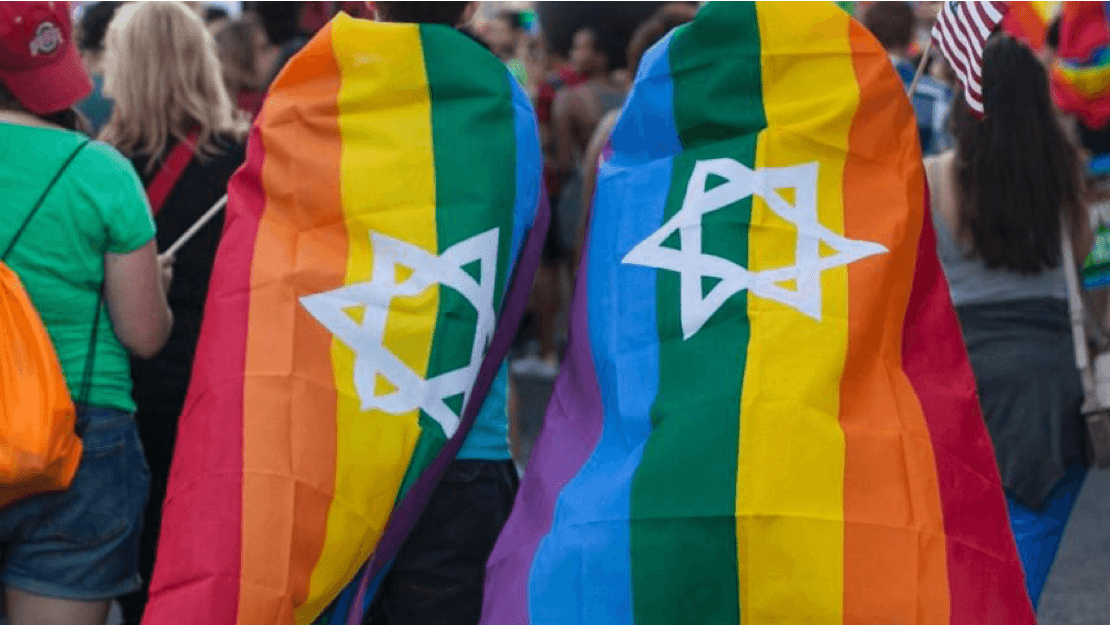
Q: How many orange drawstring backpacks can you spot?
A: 1